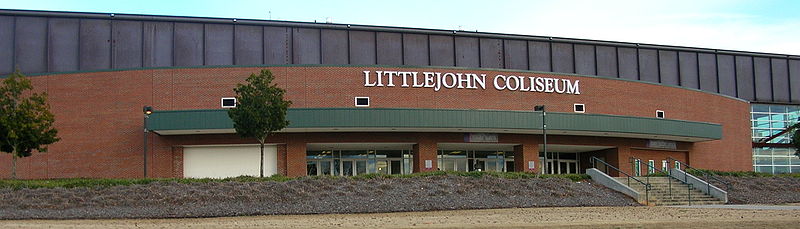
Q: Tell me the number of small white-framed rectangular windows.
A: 4